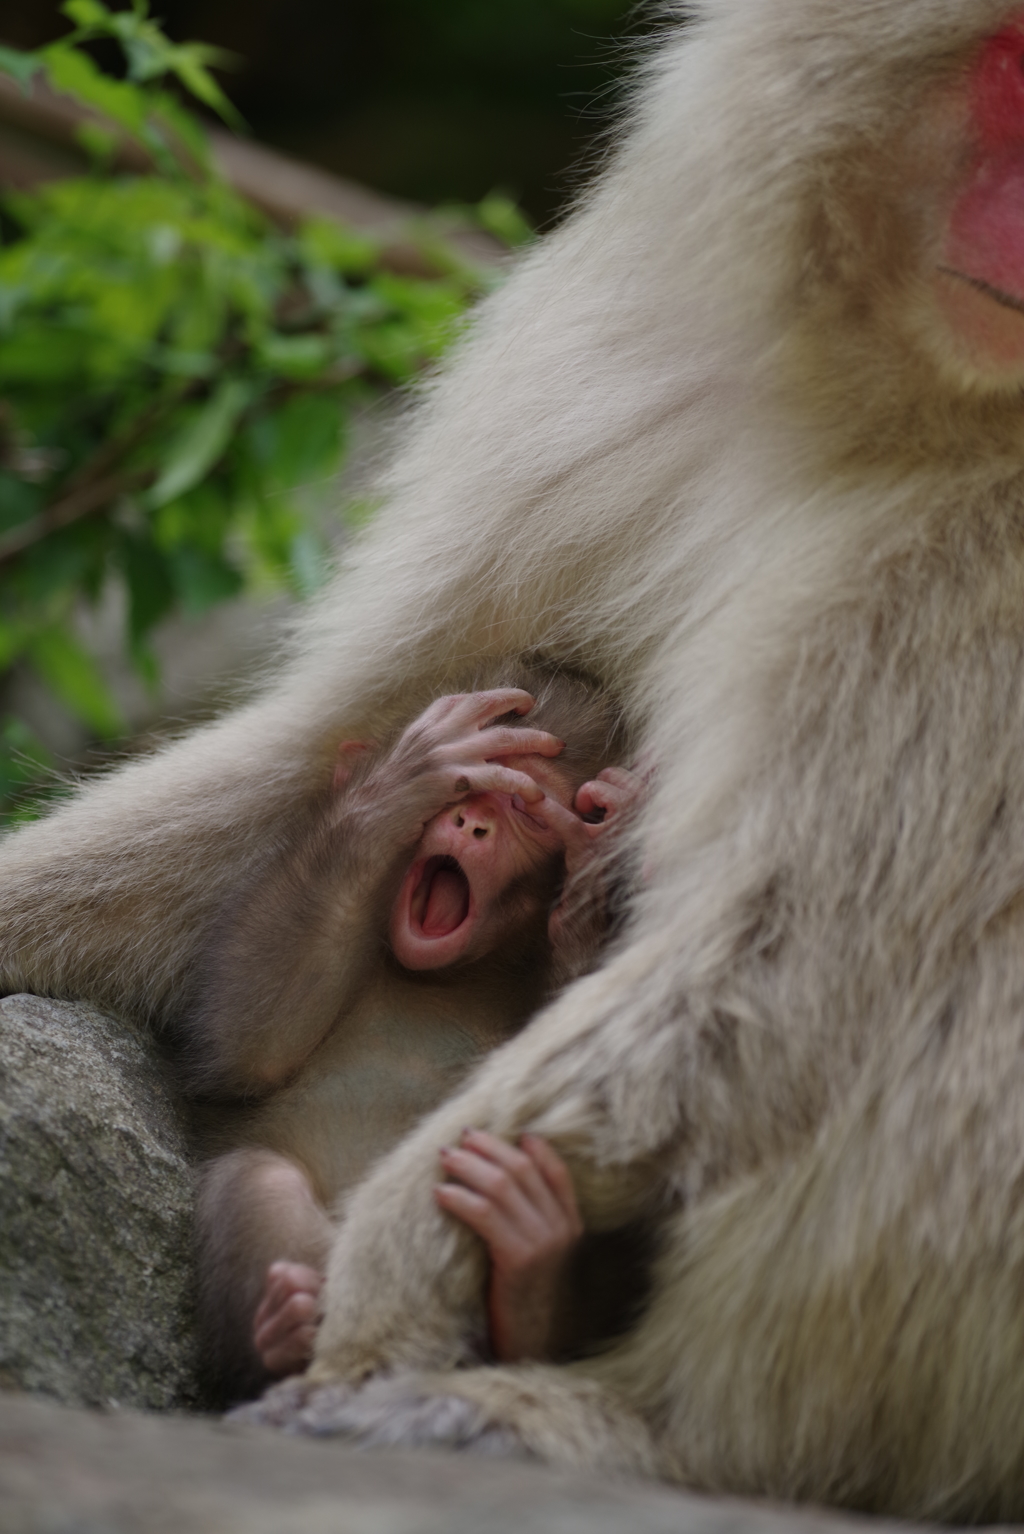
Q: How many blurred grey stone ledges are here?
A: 1